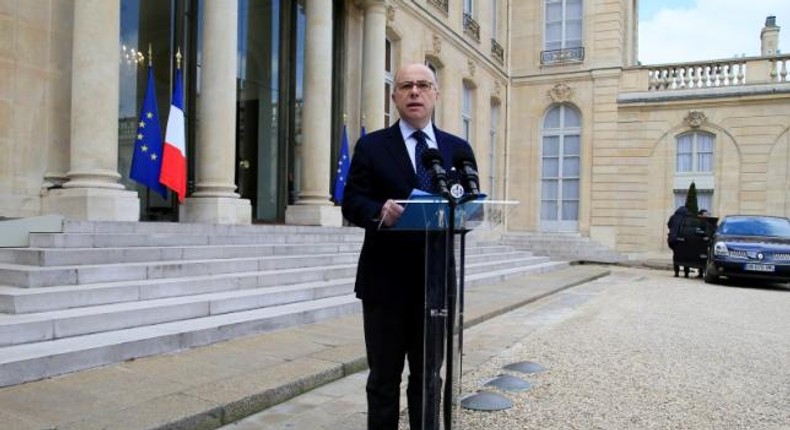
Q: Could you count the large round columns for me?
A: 4